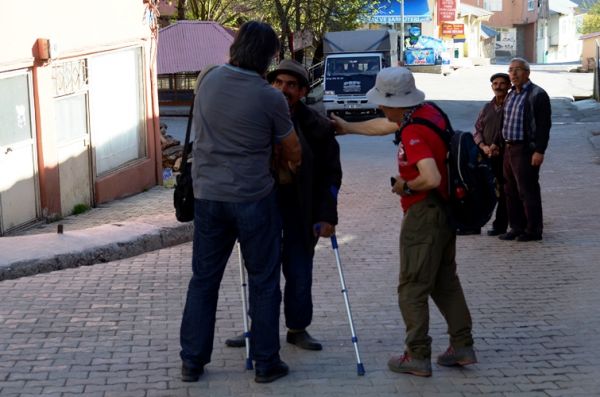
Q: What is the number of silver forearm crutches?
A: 2